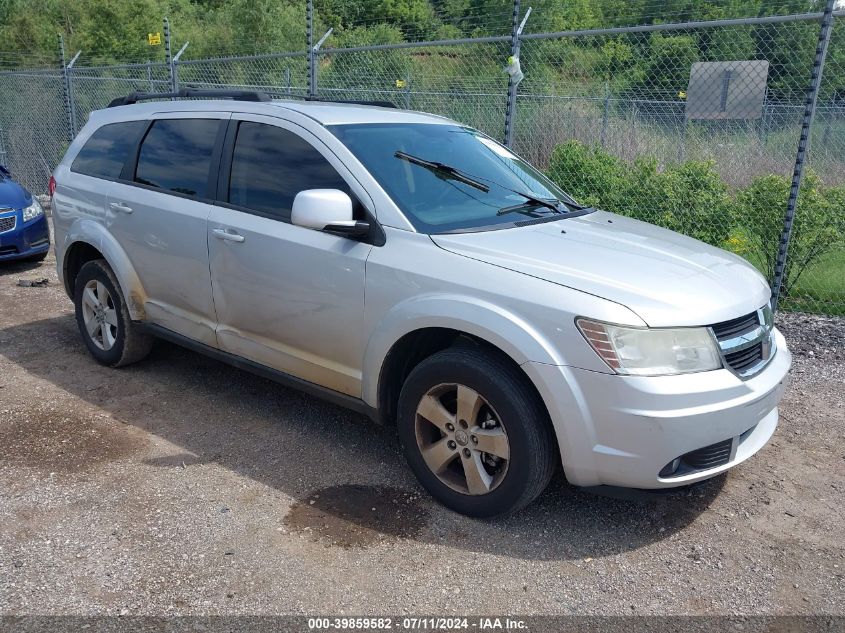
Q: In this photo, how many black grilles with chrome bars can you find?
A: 1